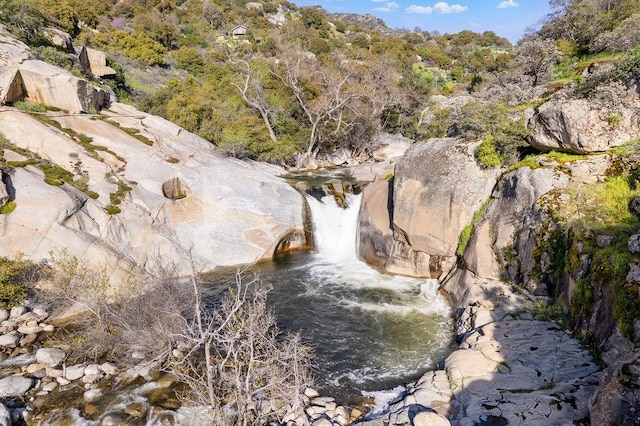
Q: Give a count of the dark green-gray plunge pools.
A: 1